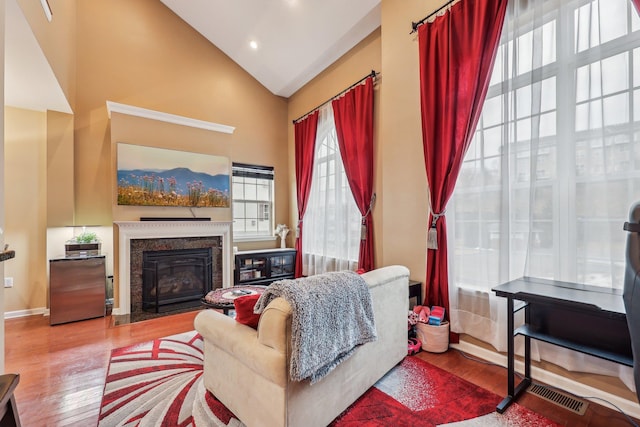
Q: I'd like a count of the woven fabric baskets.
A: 1